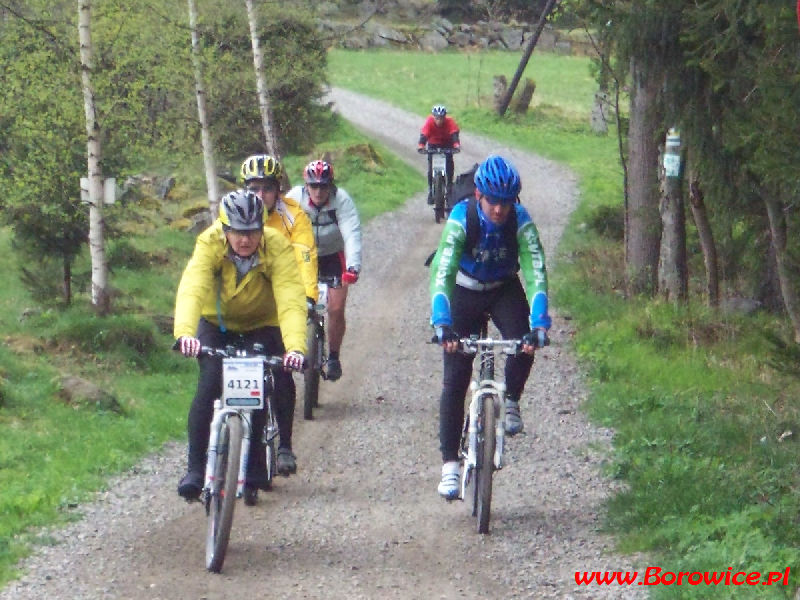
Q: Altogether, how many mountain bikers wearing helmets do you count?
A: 5